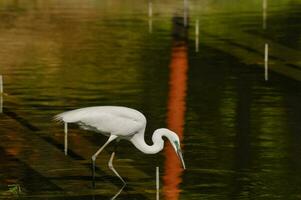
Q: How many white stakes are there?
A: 8